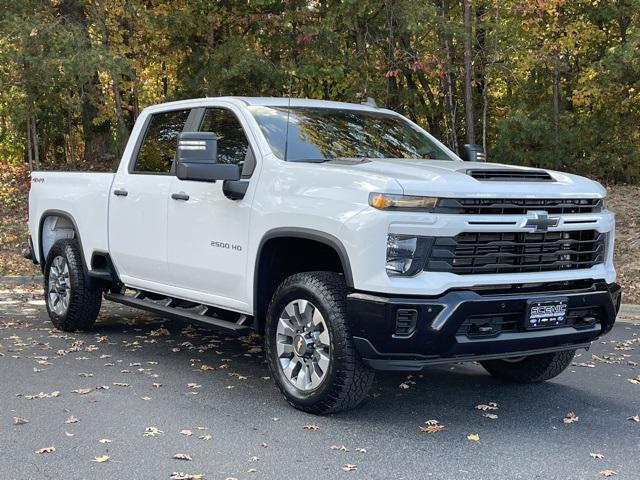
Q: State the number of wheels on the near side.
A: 2